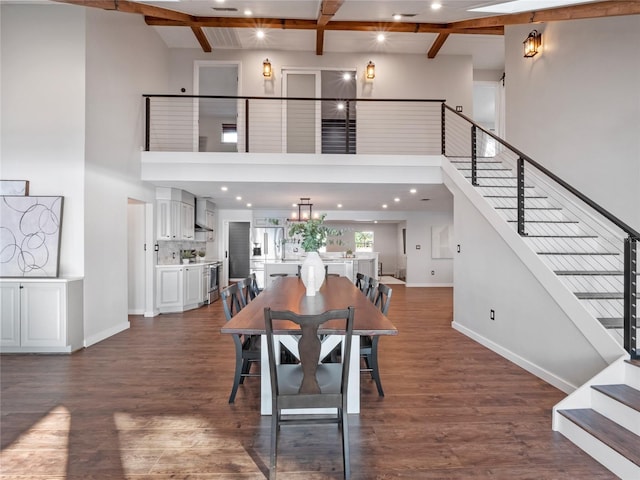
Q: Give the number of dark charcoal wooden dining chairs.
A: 8